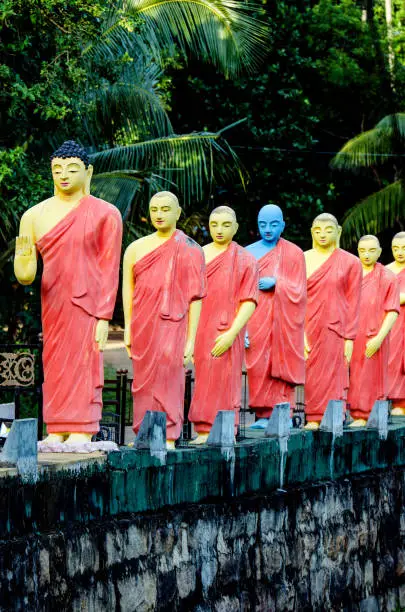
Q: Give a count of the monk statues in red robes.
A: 7